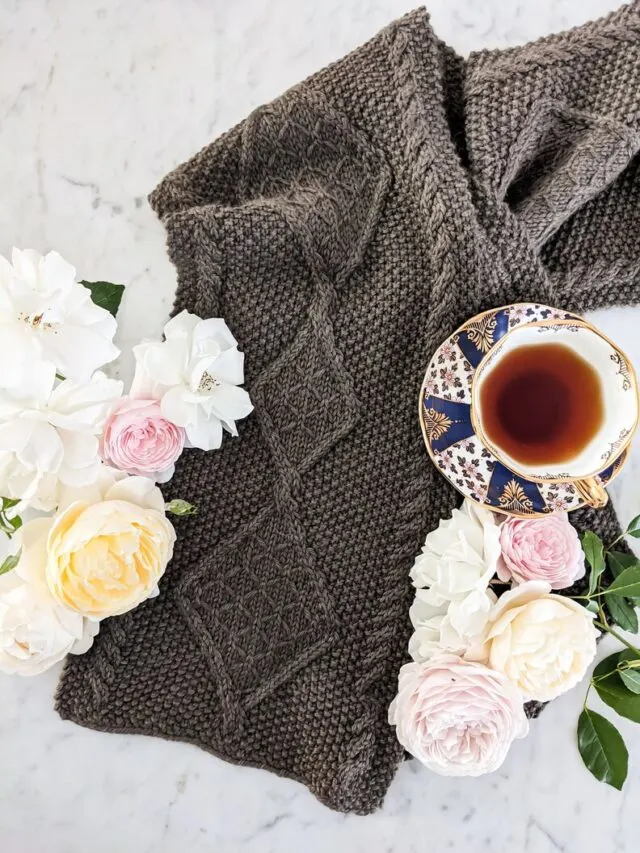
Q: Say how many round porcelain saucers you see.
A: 1